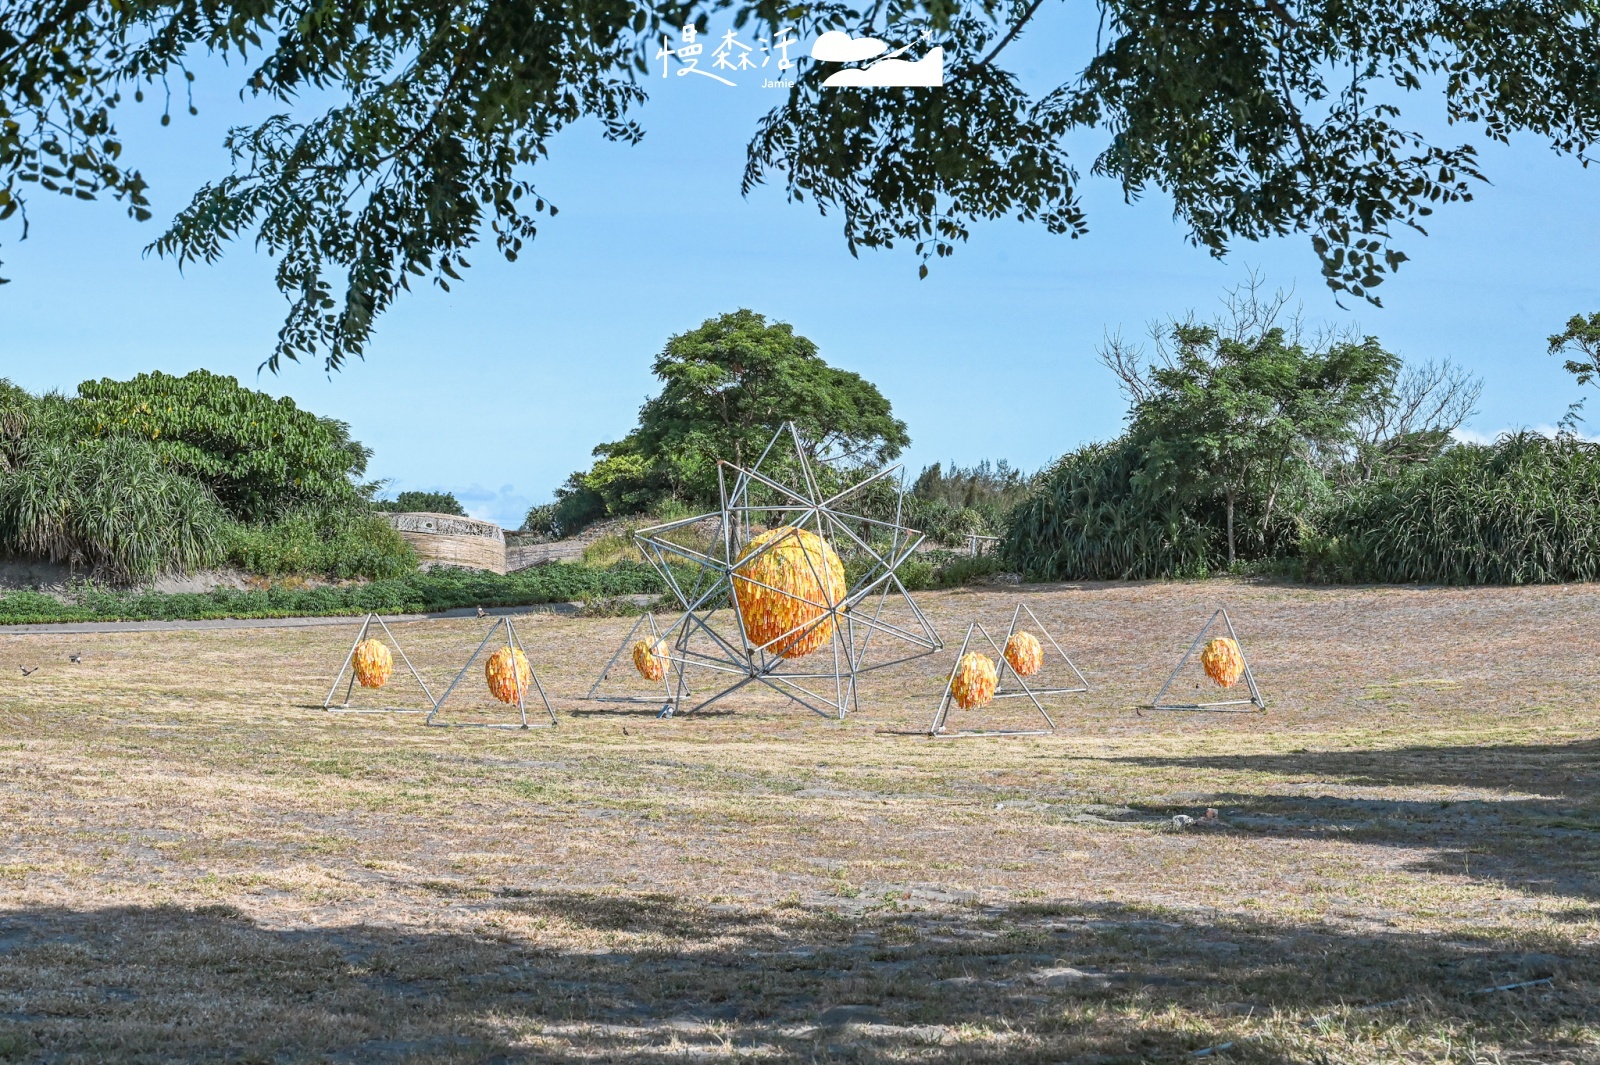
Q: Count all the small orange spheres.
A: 6